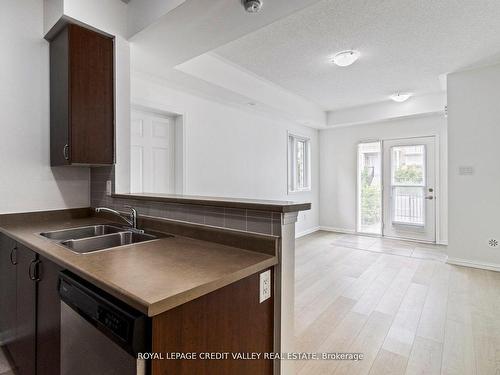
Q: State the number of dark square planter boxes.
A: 0